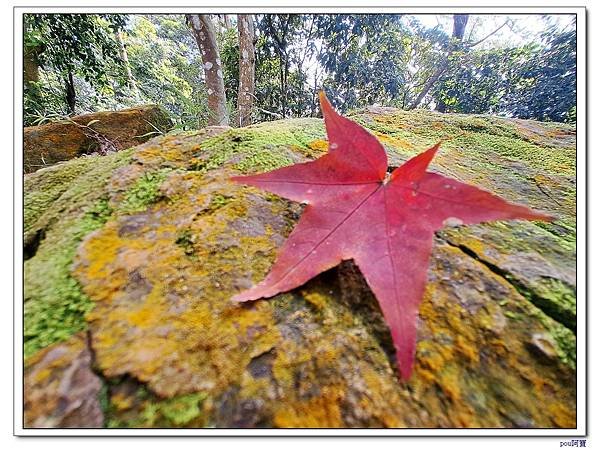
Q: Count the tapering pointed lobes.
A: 6